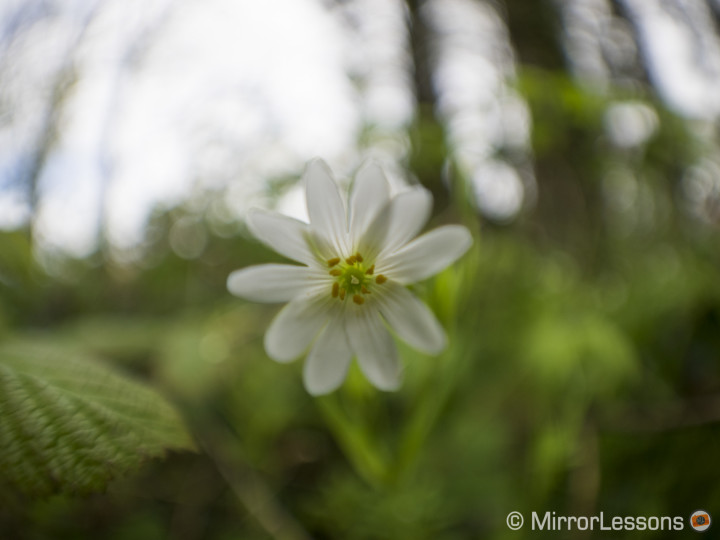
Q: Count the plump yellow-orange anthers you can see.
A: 10